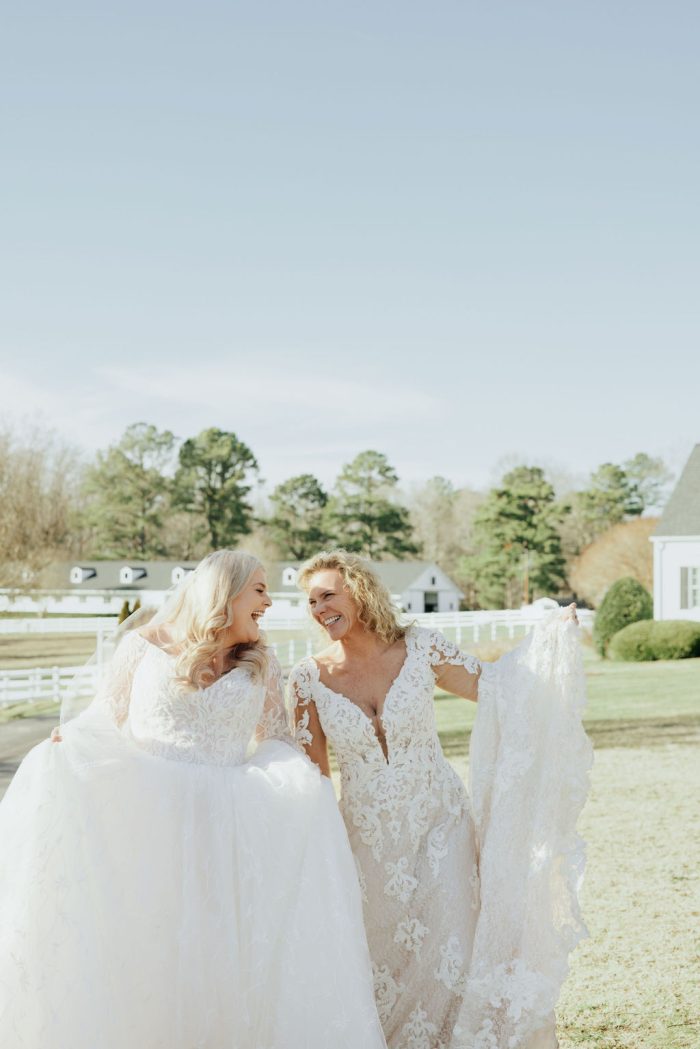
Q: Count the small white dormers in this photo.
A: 4